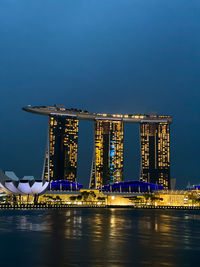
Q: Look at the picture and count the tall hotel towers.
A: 3